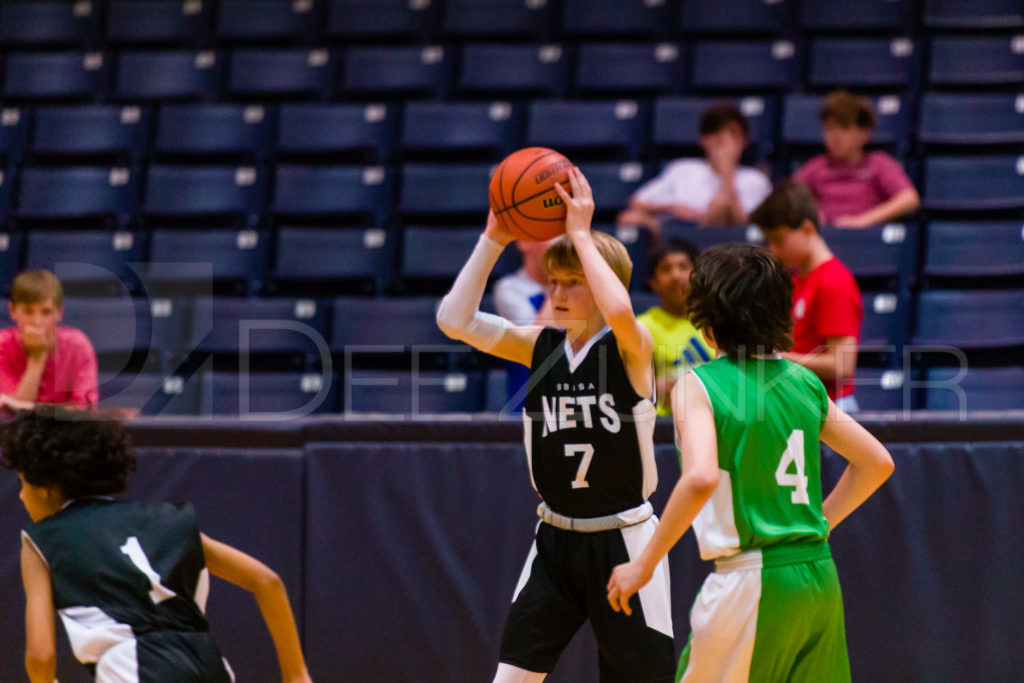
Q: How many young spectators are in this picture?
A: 6